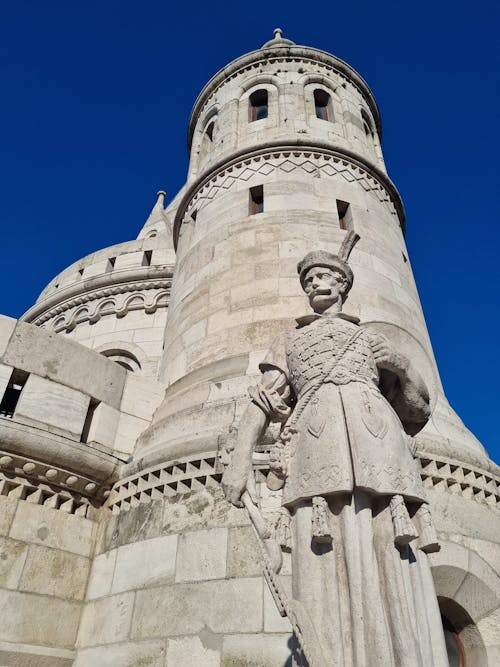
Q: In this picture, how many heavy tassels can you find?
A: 4